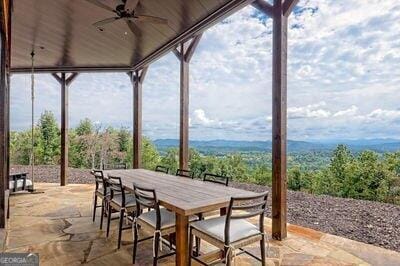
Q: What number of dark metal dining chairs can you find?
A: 8